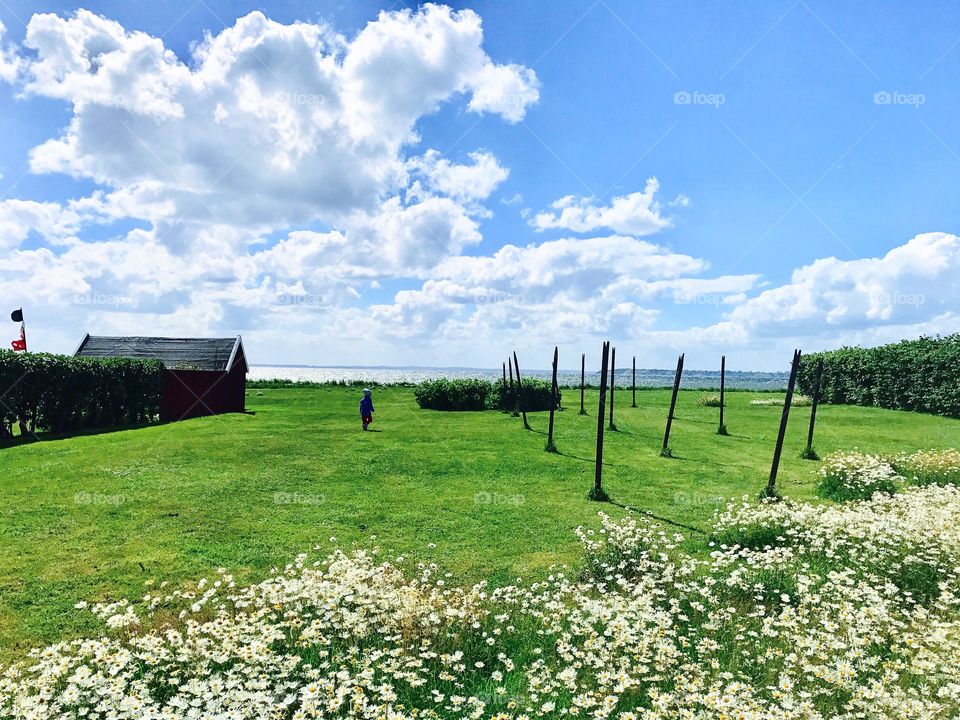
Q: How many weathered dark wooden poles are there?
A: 12